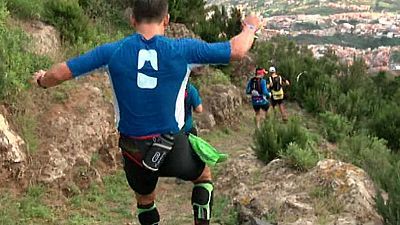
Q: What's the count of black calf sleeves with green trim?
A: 2